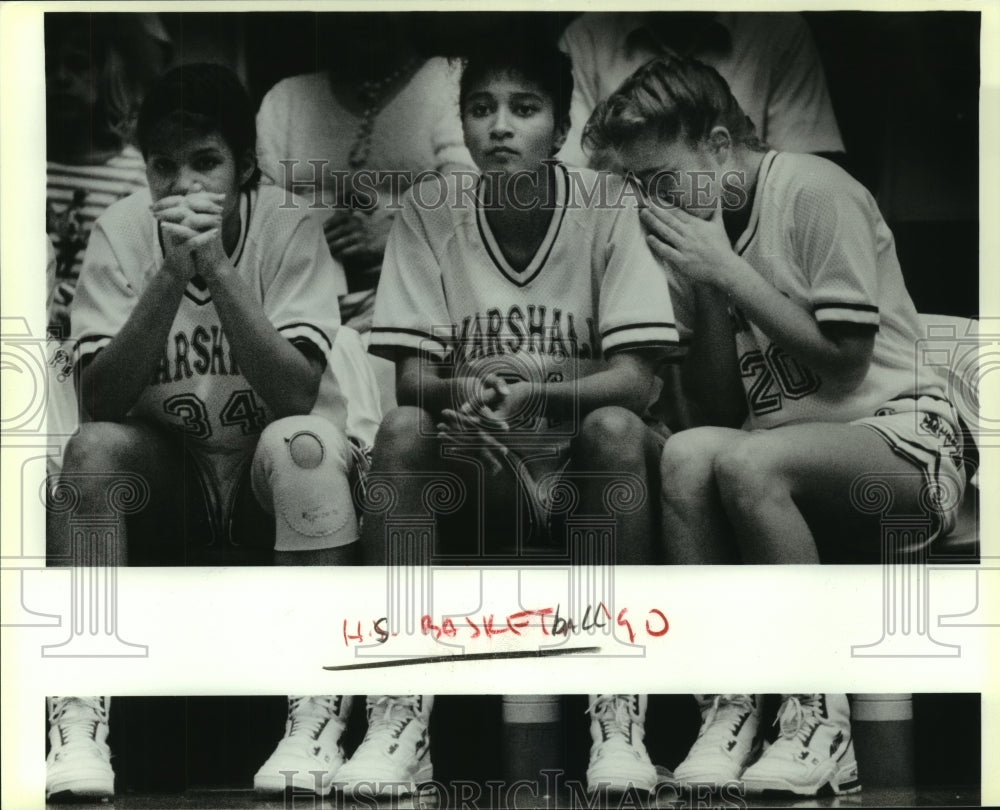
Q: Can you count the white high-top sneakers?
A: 6